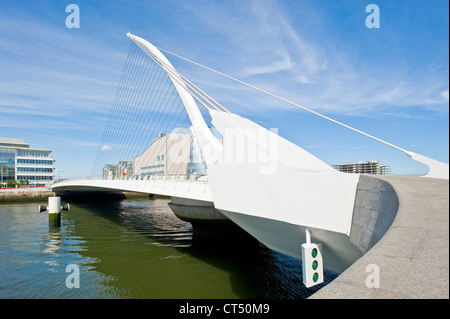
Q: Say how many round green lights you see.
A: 3